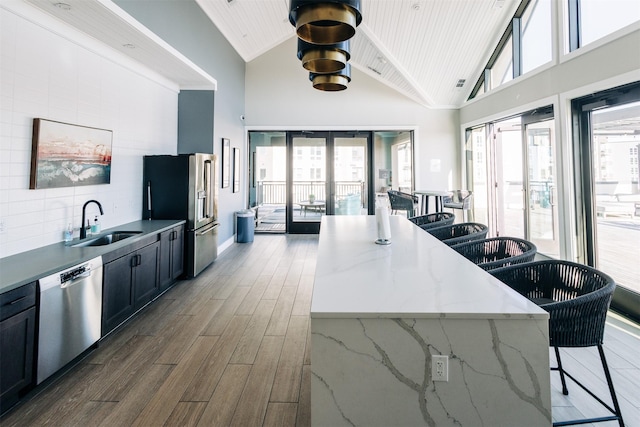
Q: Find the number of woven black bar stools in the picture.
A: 4